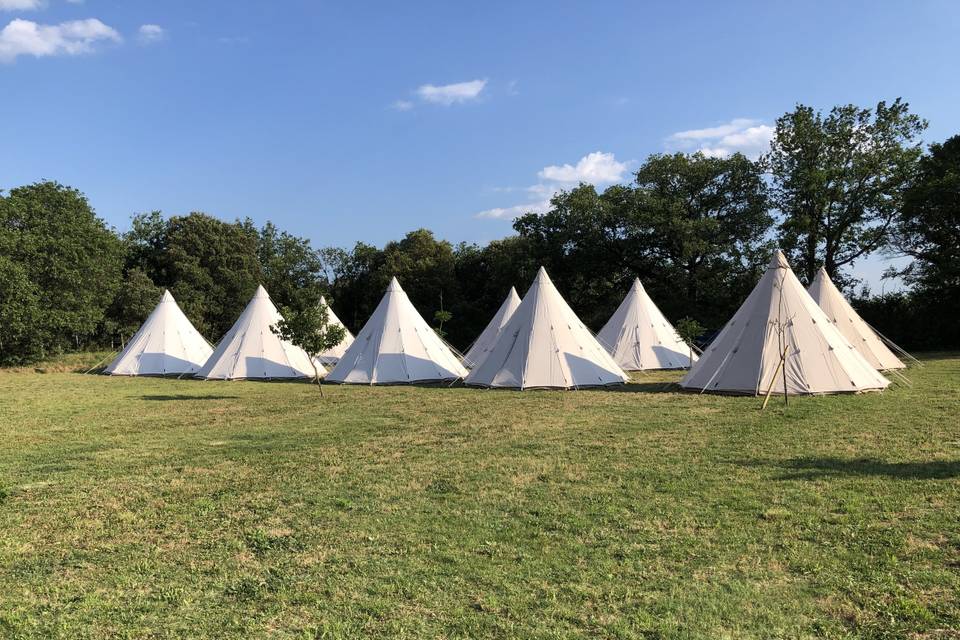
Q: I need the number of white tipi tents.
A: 9